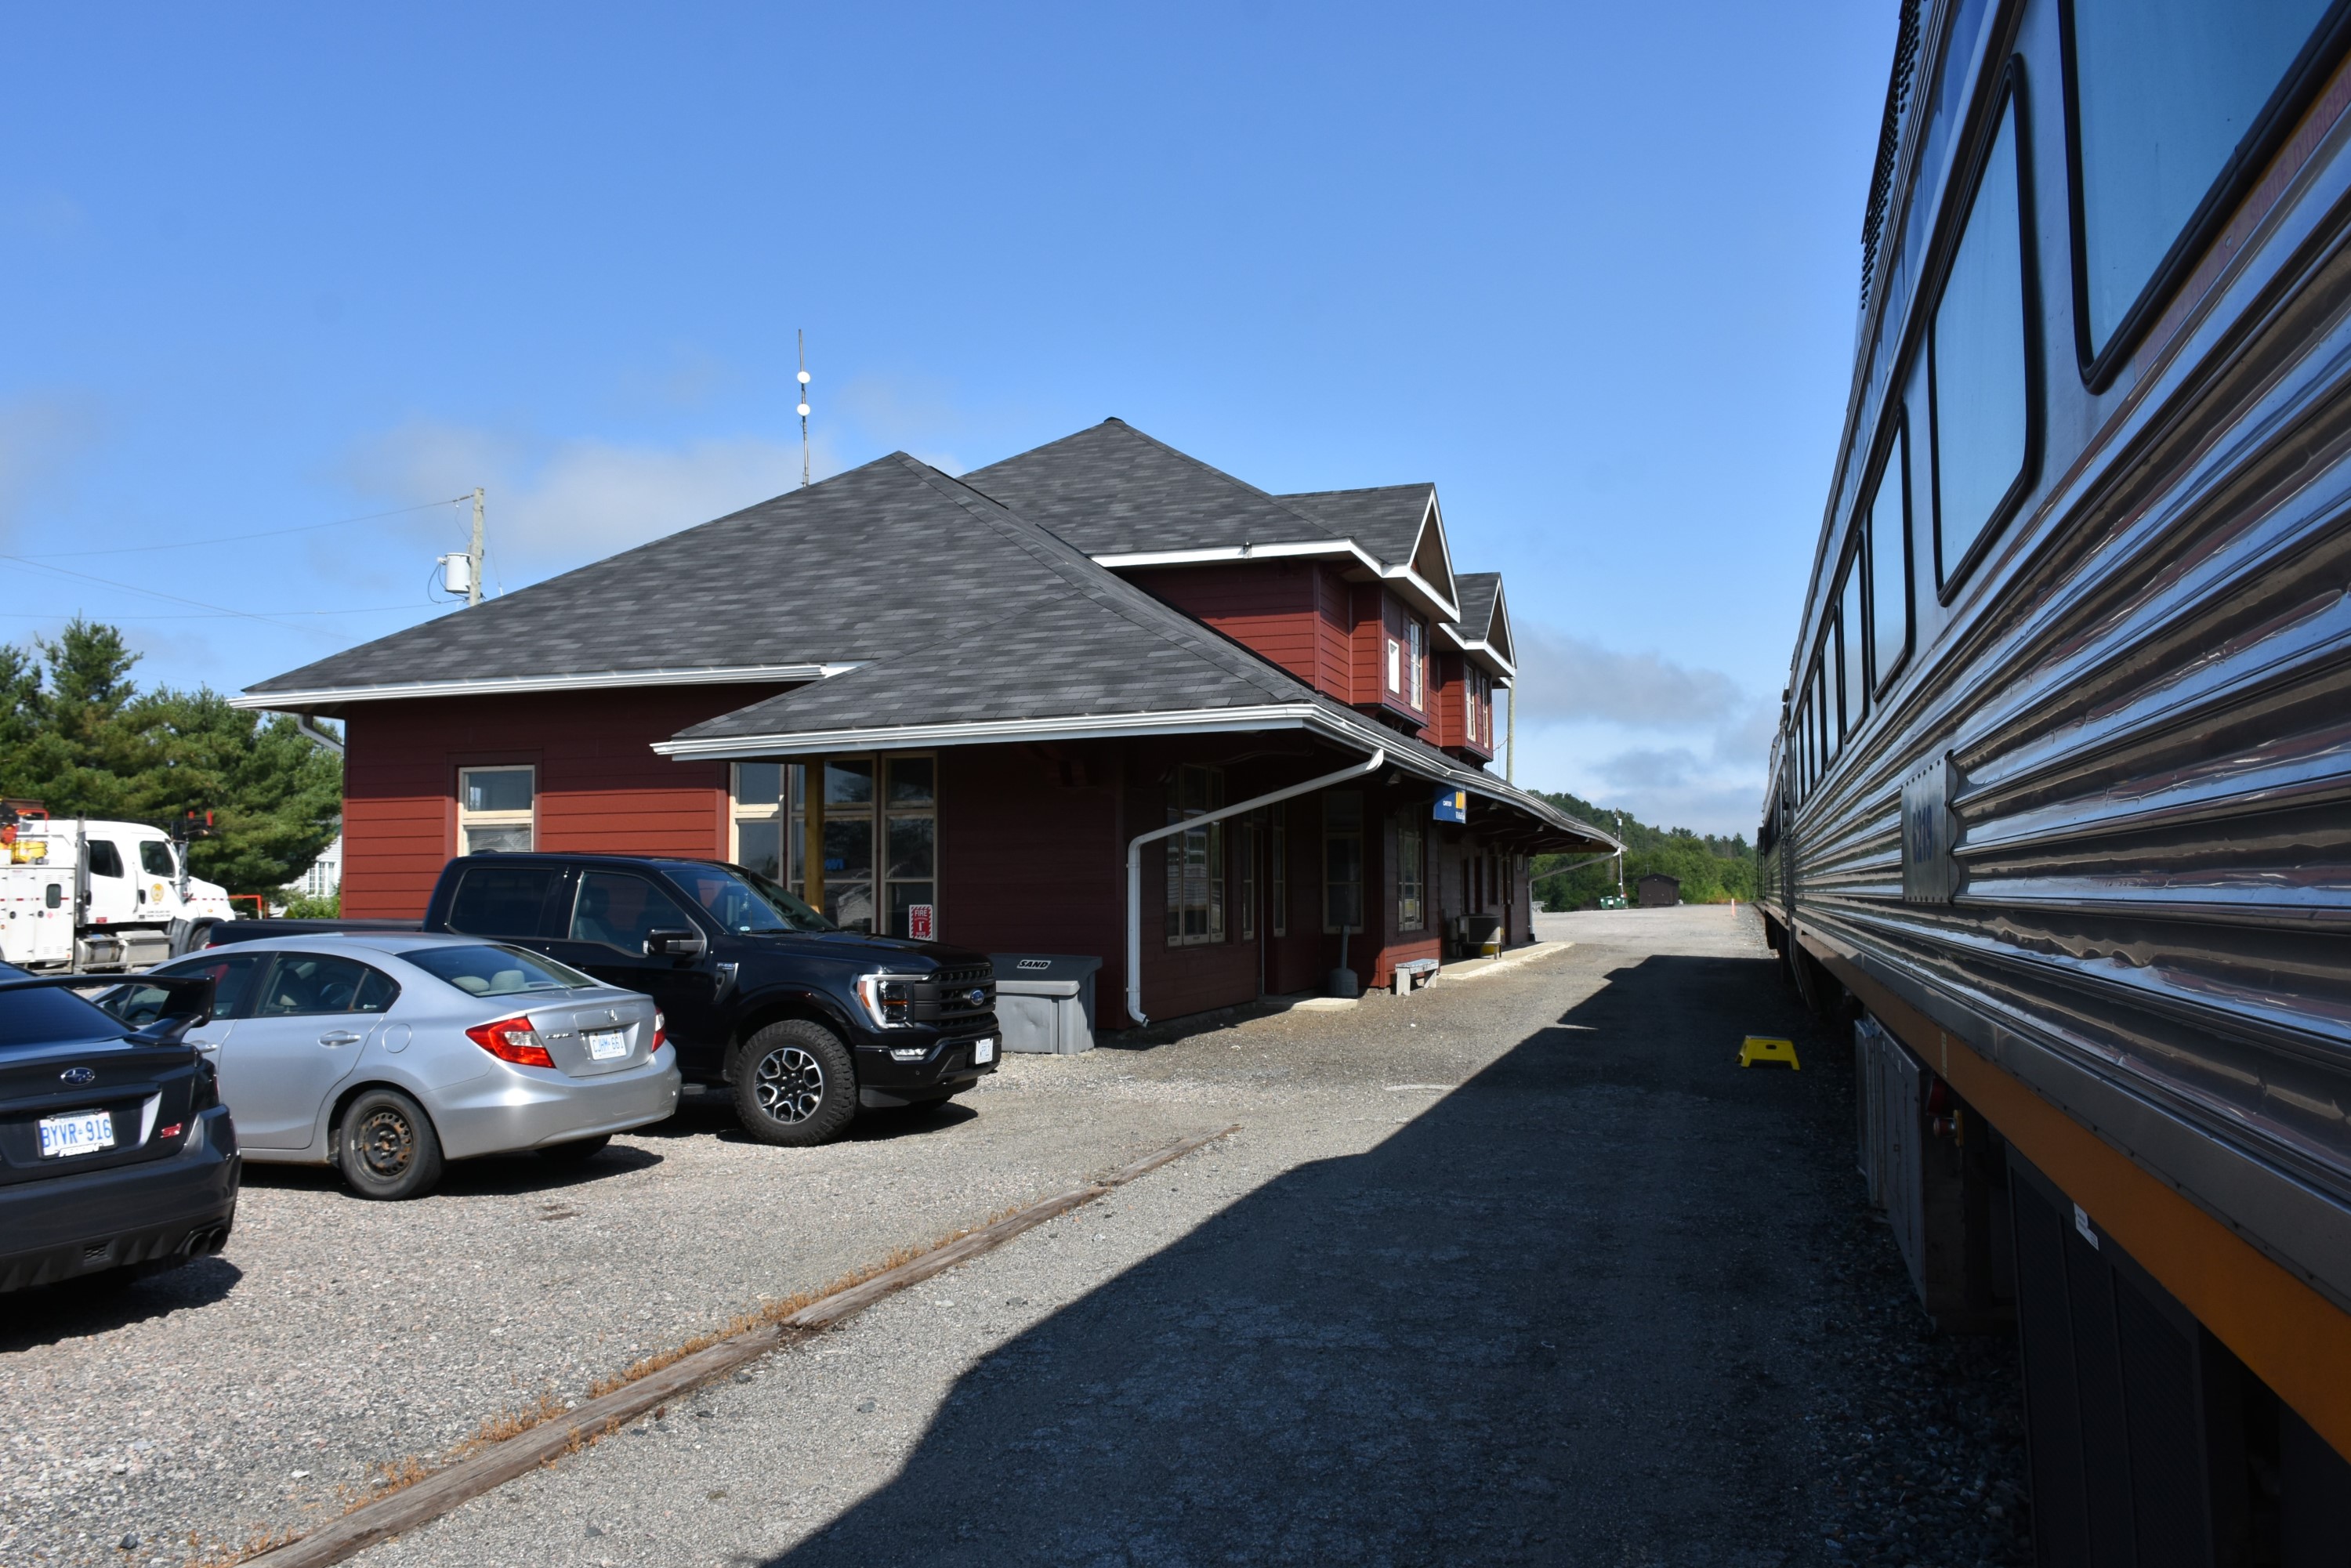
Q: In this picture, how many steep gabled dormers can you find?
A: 2